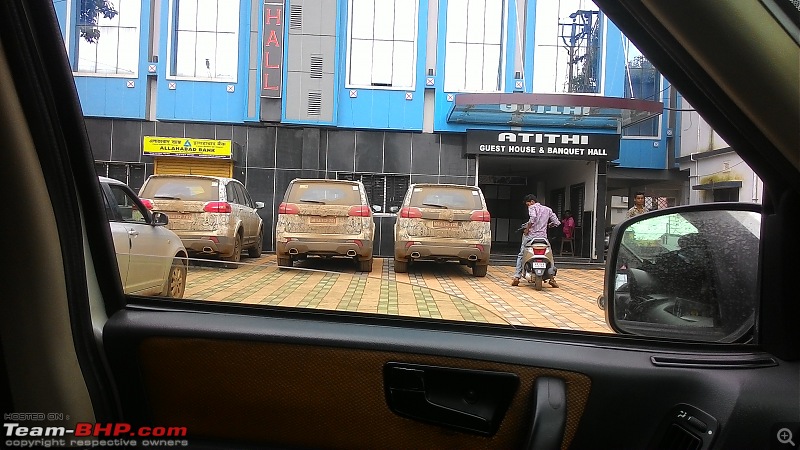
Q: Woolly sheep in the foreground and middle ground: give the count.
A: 0